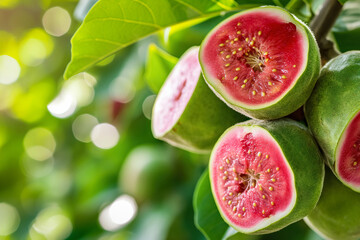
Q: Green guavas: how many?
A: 5